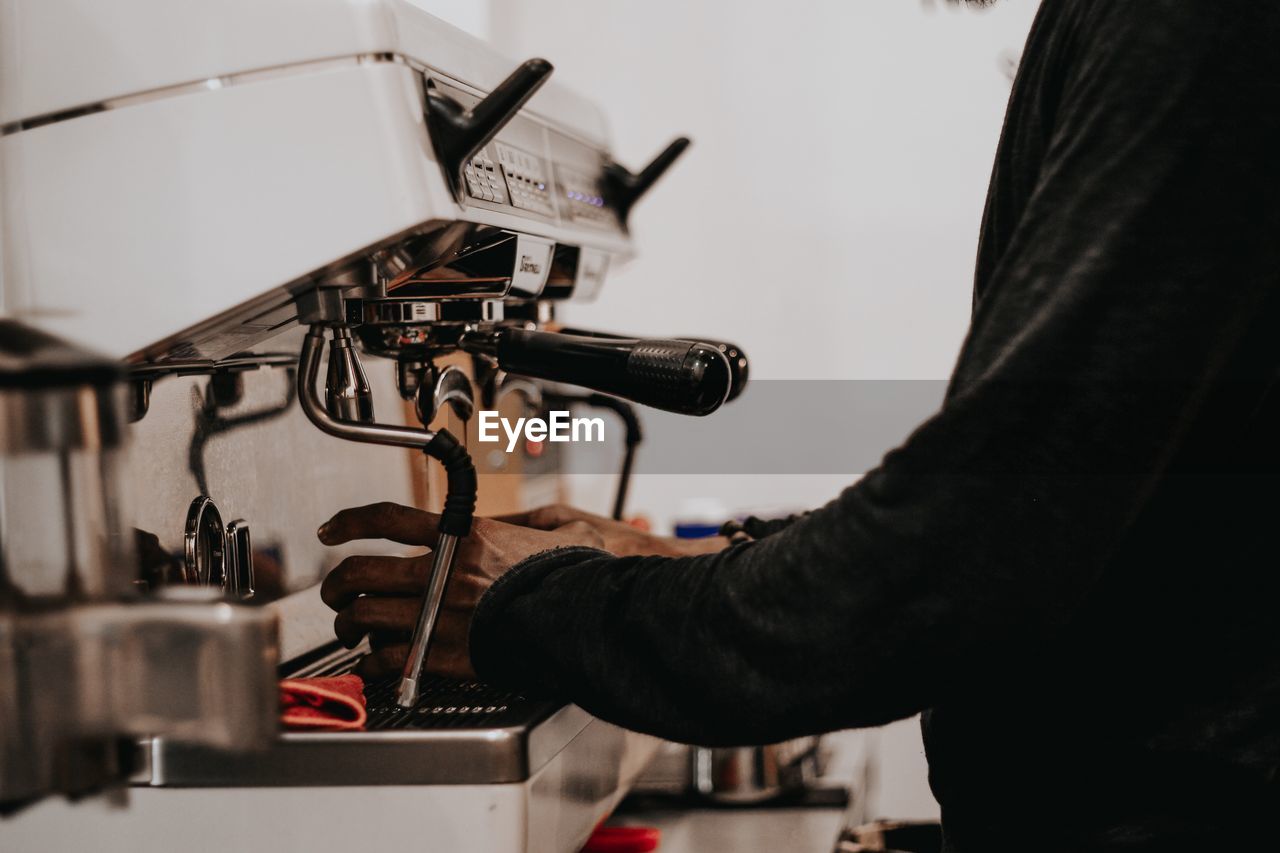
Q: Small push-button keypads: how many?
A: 3